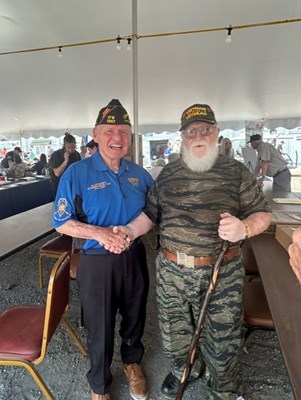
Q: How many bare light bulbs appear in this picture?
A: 4